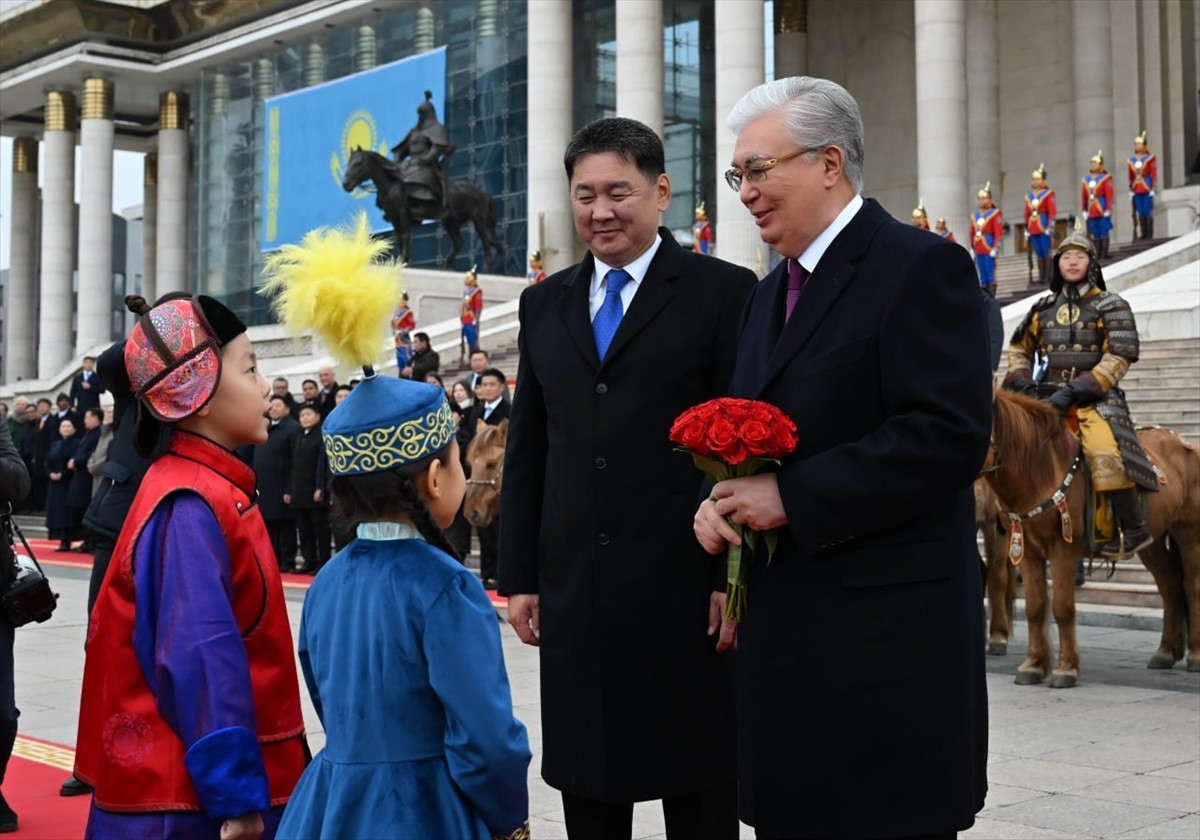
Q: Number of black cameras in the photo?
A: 1